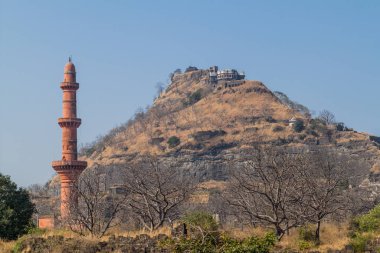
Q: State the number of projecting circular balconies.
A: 3